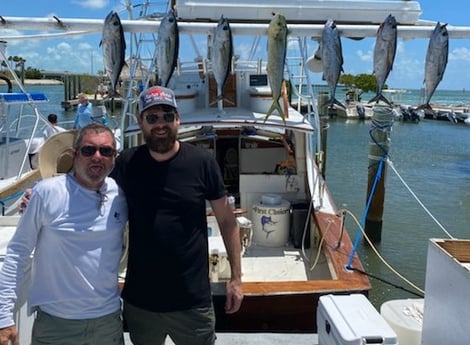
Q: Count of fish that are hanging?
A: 7